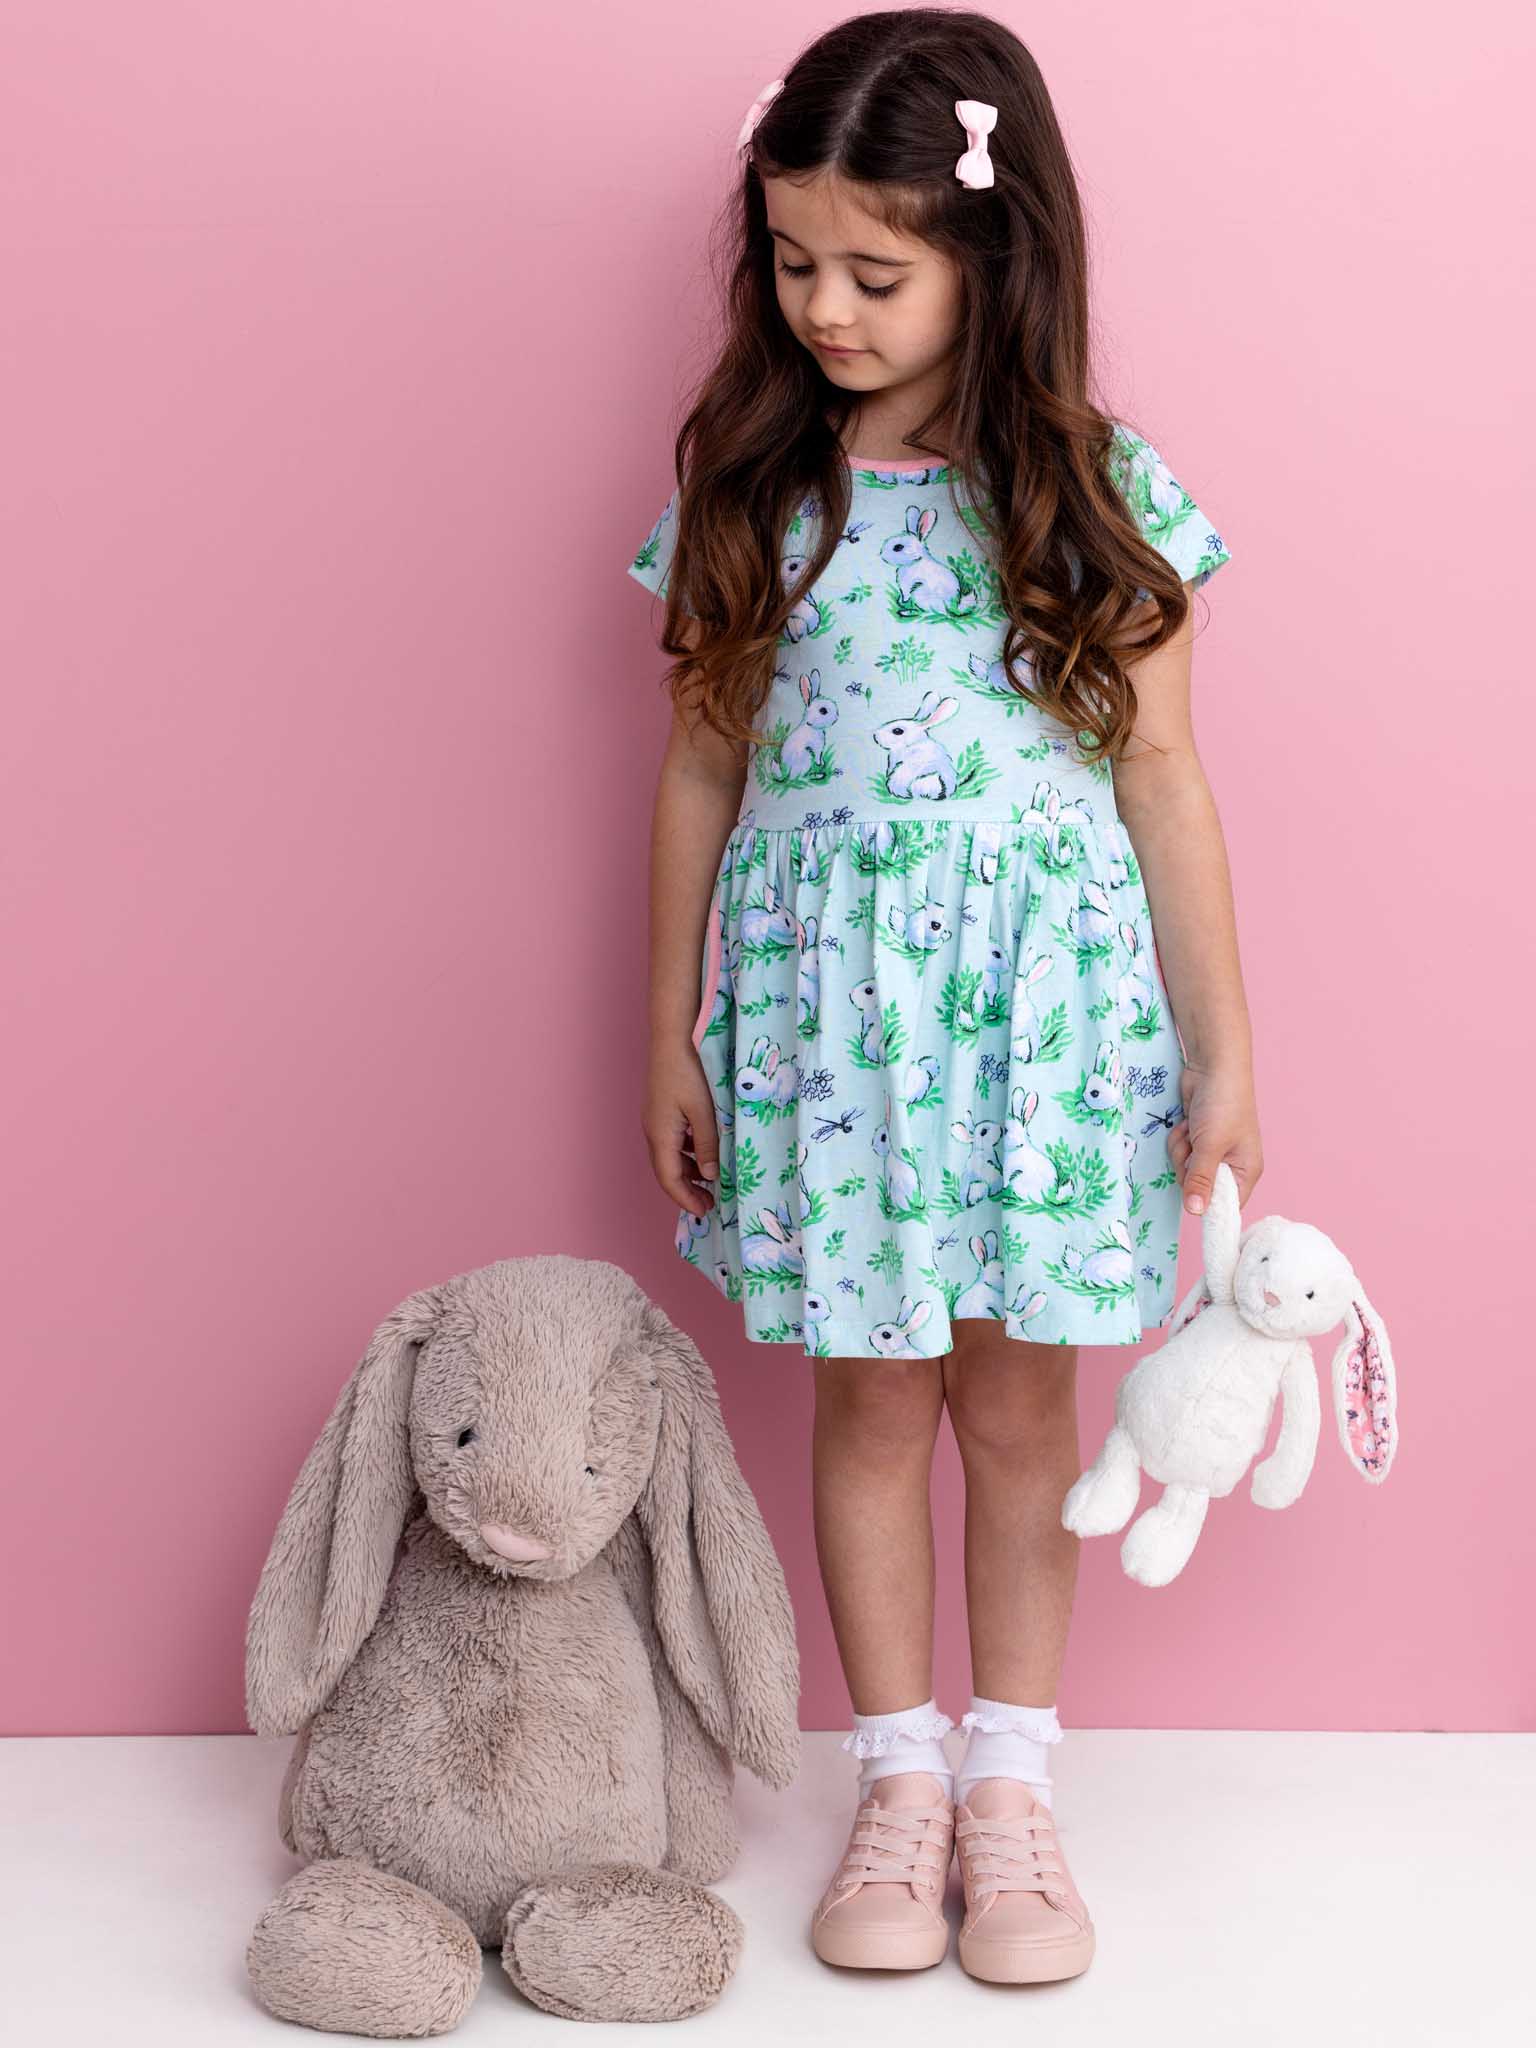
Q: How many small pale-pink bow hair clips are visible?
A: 2